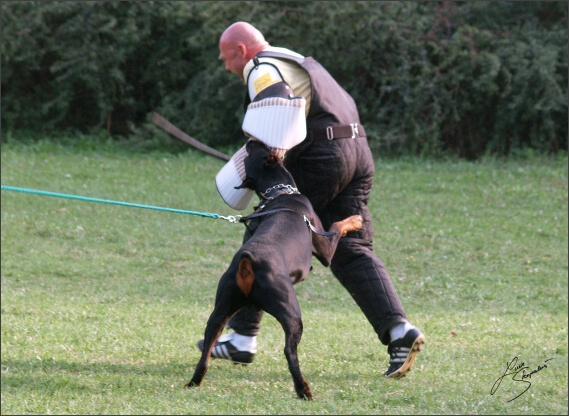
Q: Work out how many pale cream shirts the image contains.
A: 1